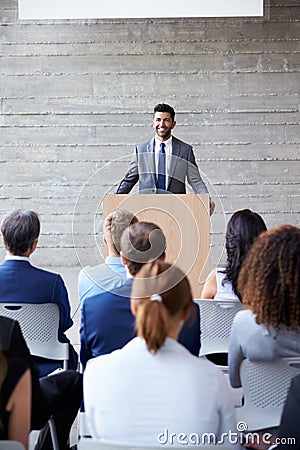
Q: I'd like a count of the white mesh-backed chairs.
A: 3